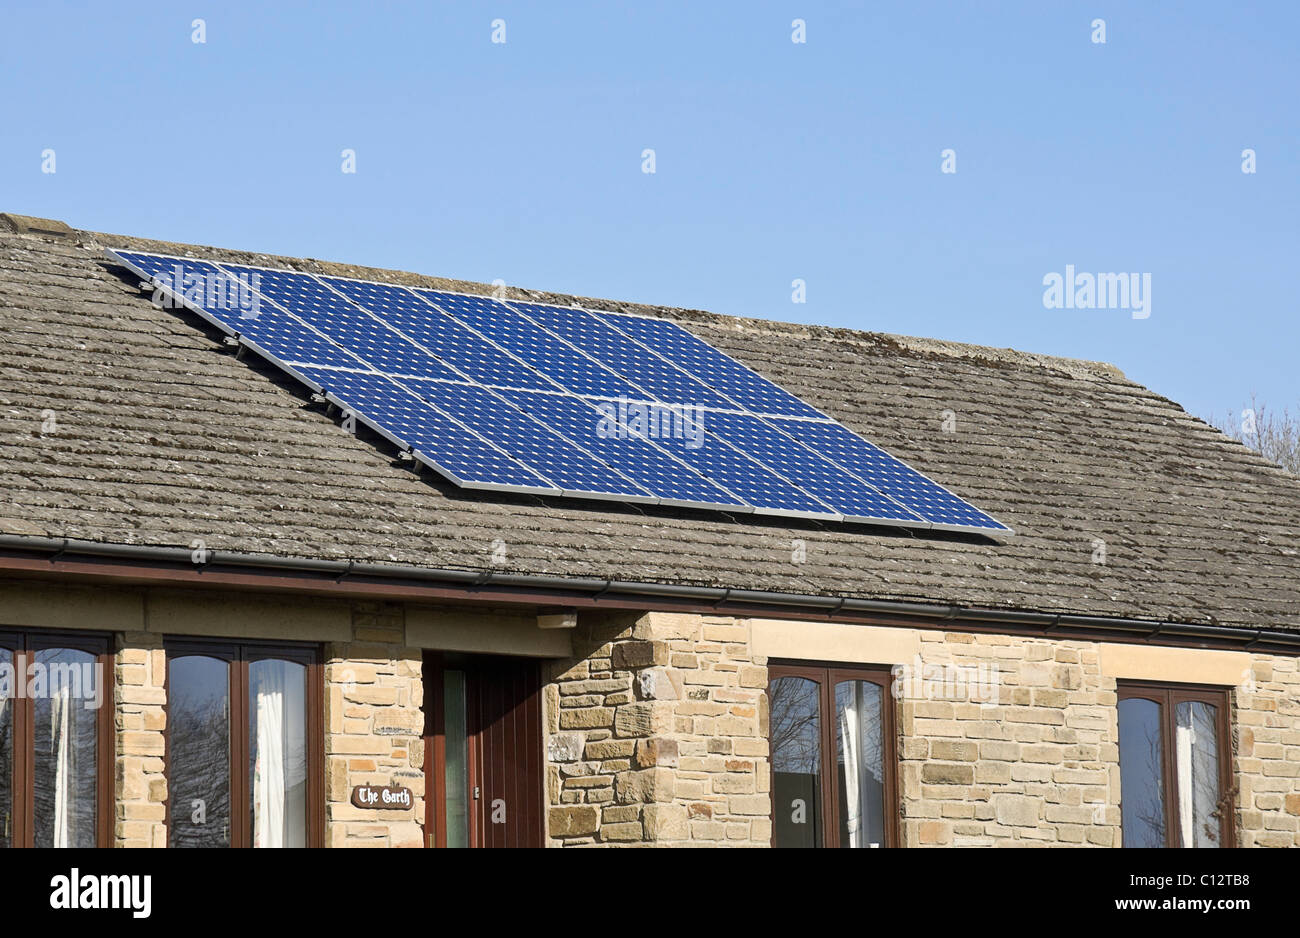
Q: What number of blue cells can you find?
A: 12